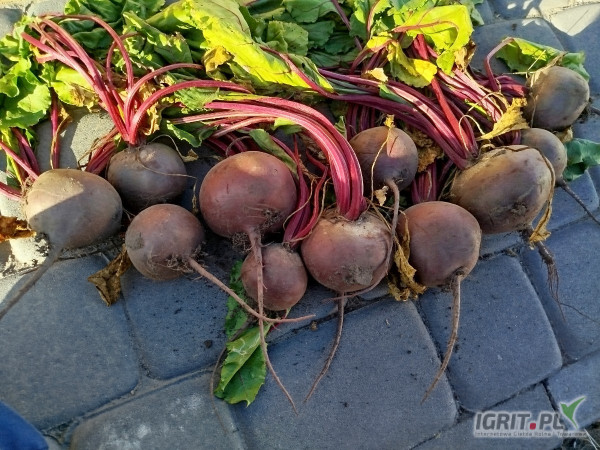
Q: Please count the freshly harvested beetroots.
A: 11